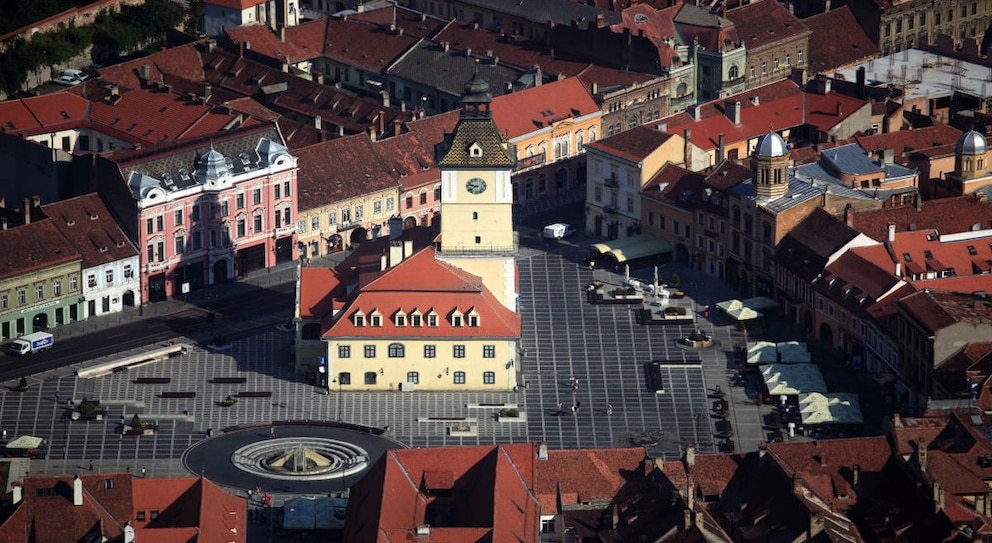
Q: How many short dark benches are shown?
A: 4